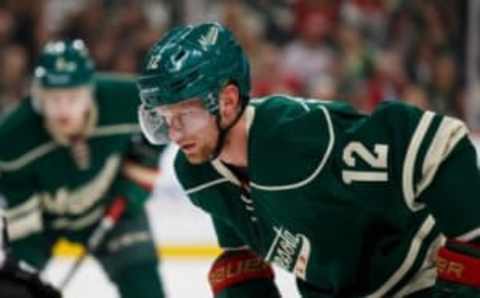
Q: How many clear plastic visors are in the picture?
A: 2